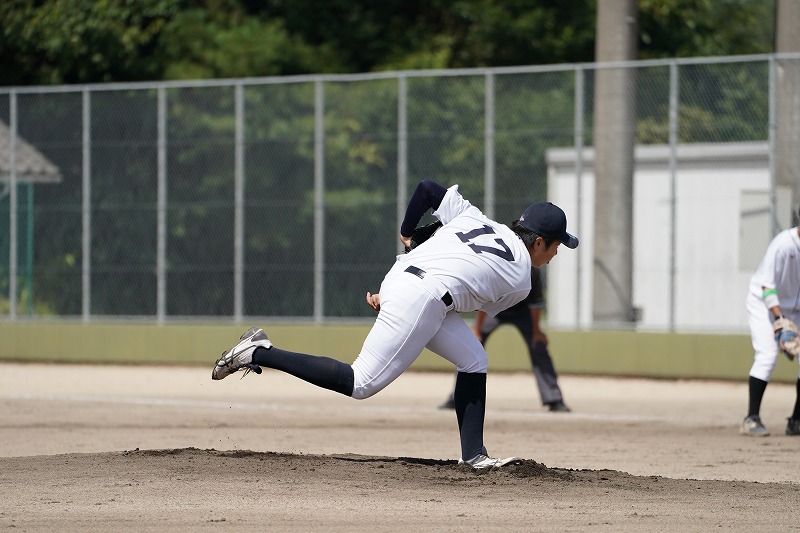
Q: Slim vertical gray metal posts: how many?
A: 10